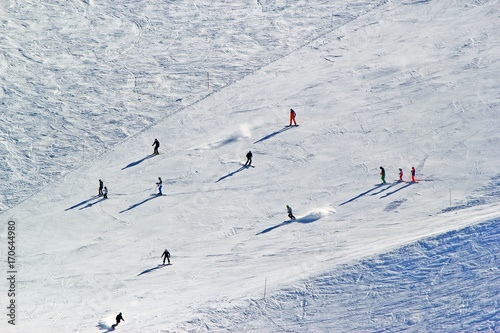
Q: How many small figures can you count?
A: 12